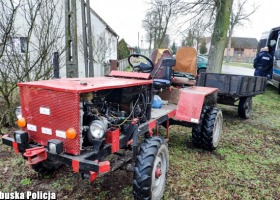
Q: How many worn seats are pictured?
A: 2